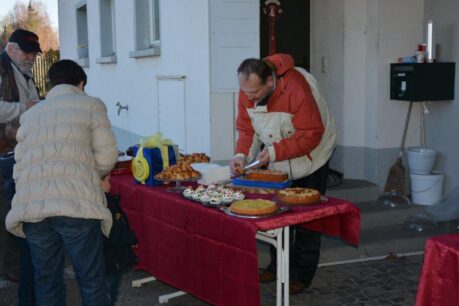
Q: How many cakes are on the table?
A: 3